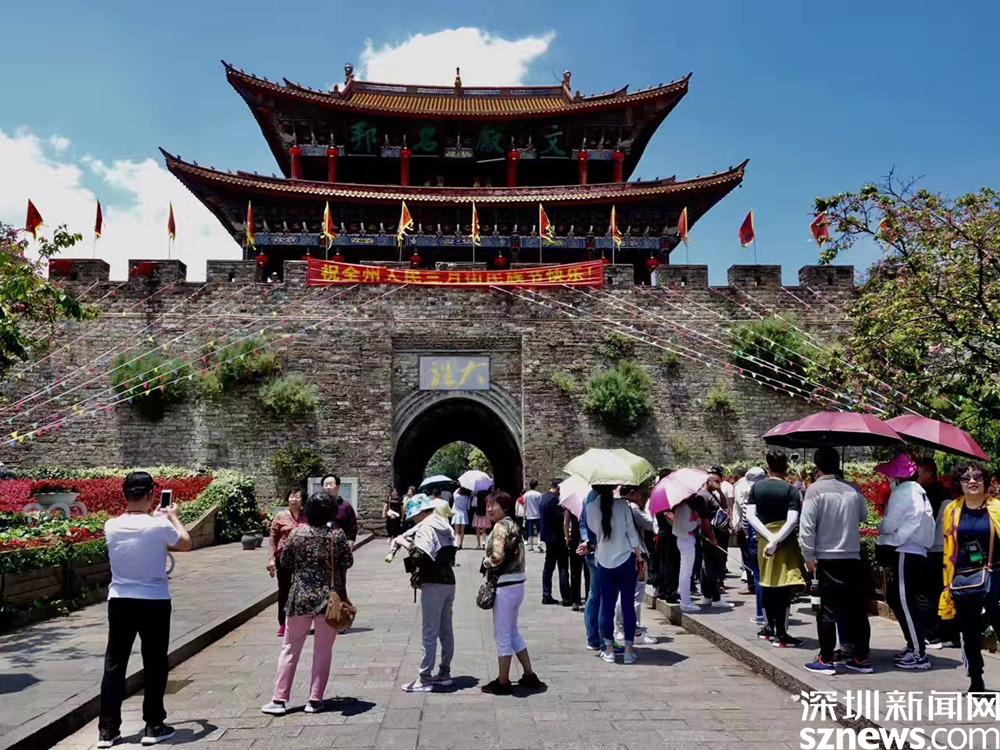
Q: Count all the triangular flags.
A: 13